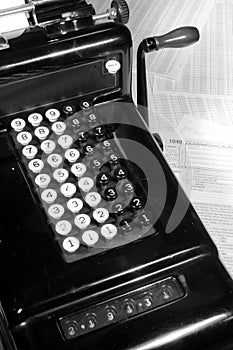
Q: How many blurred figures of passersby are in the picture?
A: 0